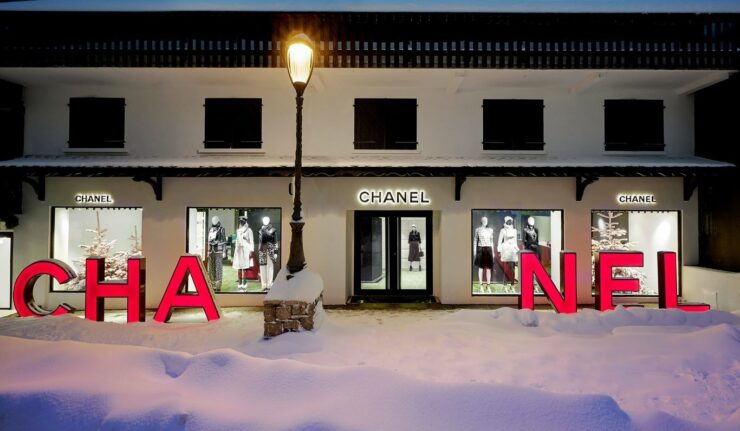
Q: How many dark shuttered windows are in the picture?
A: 5